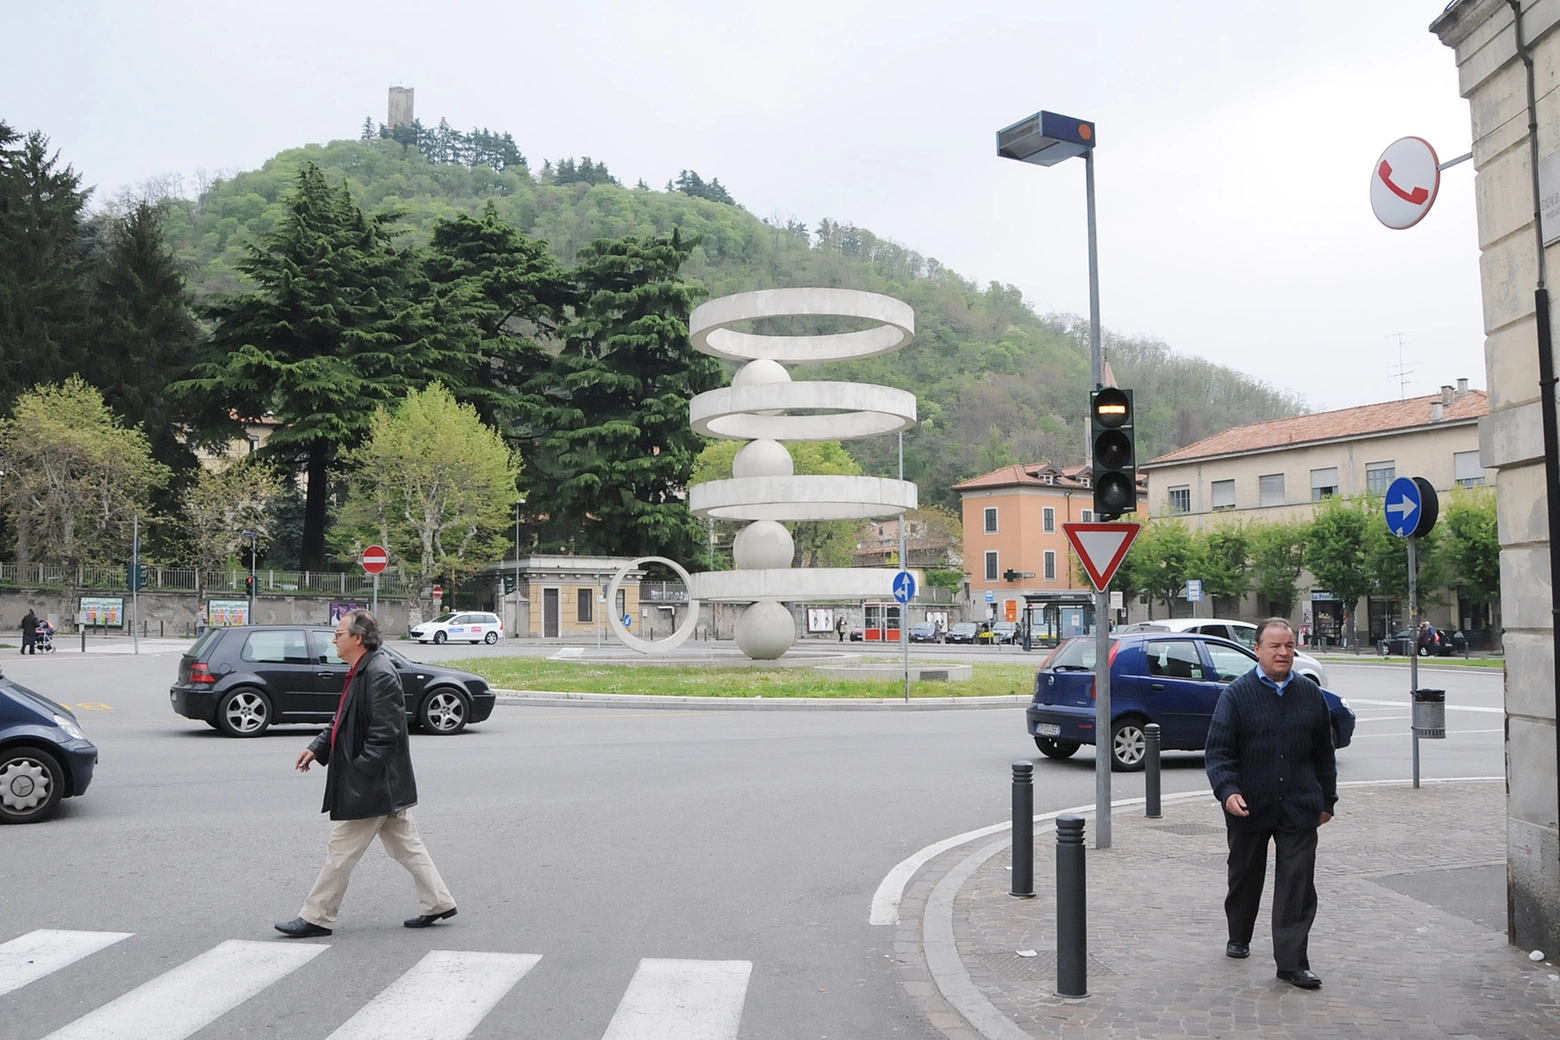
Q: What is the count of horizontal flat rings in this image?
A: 4